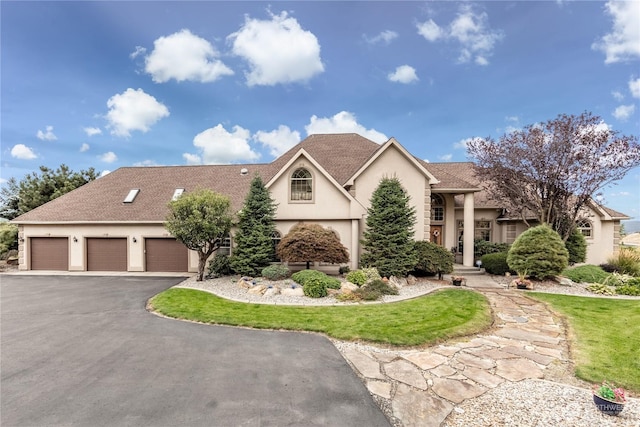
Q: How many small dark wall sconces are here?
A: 3